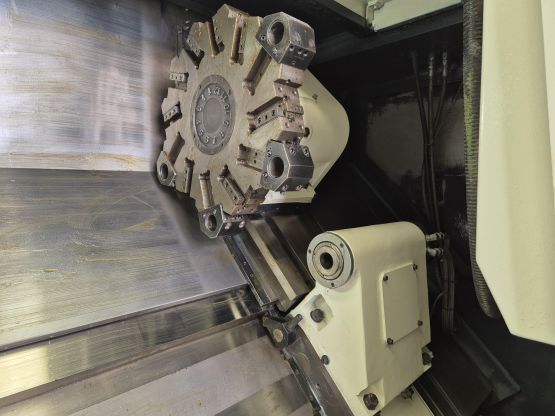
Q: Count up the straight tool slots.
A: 12